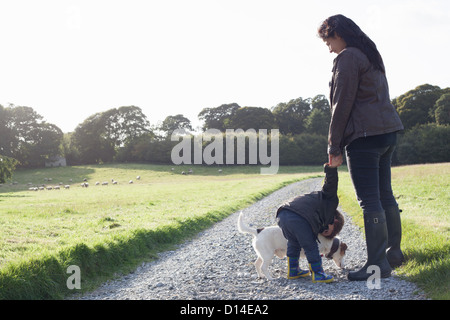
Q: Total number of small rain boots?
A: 2